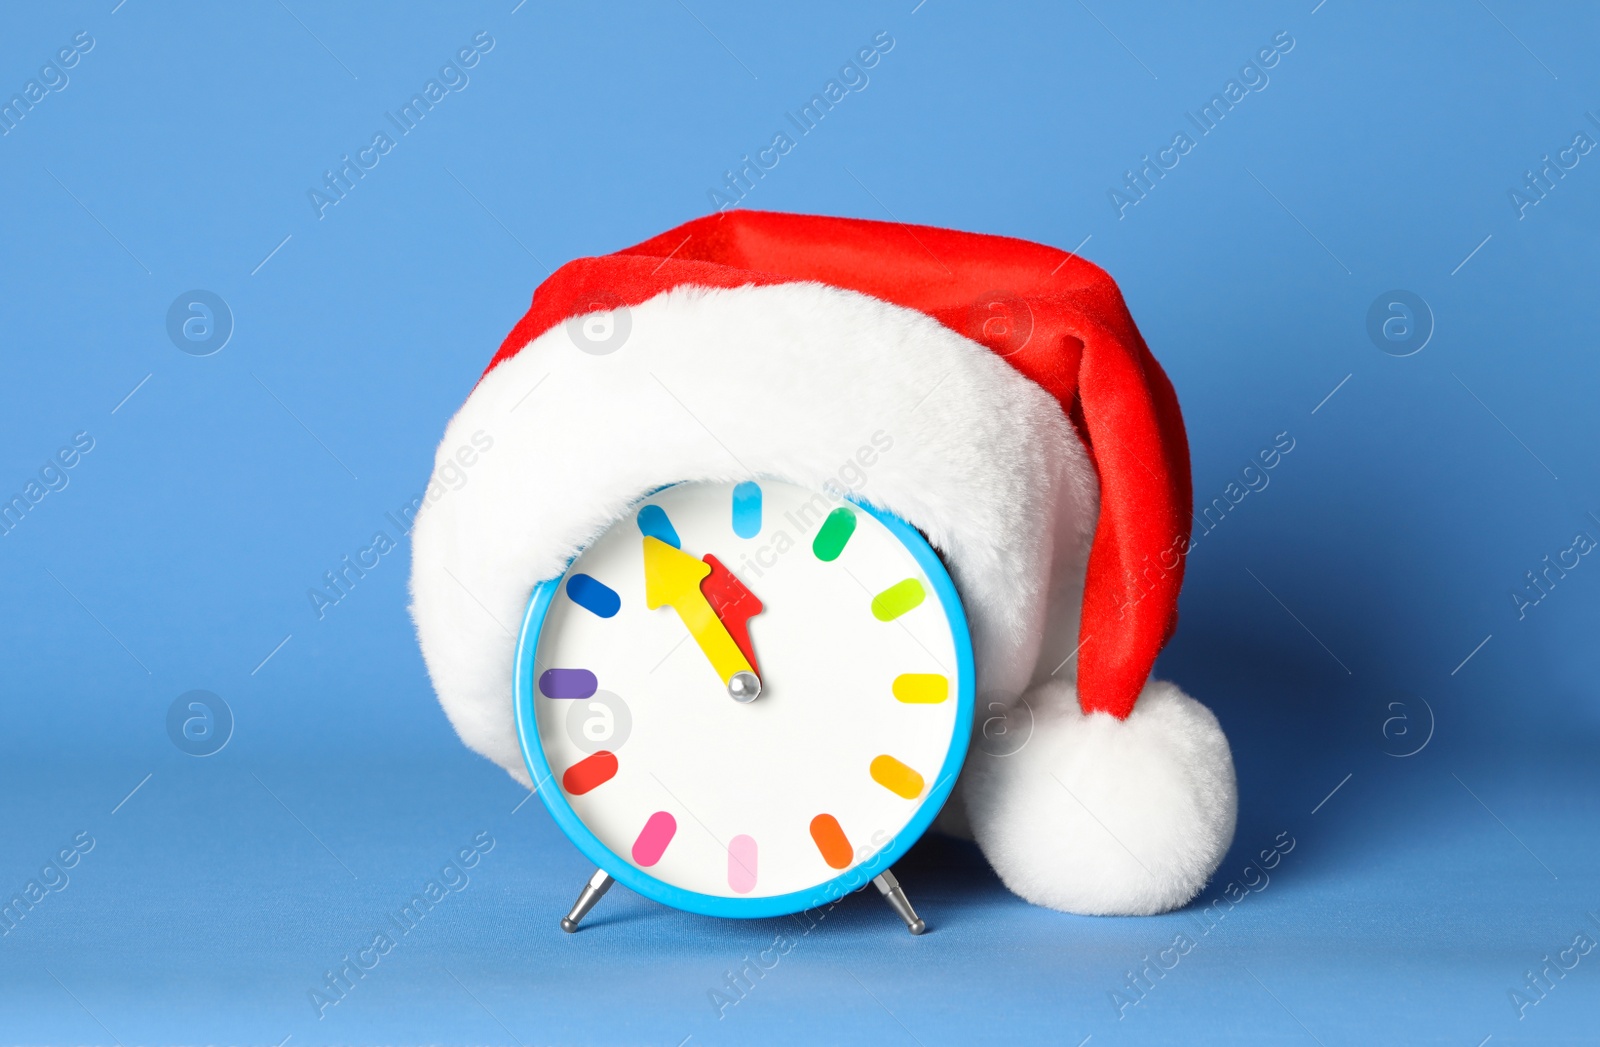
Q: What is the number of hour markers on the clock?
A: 12